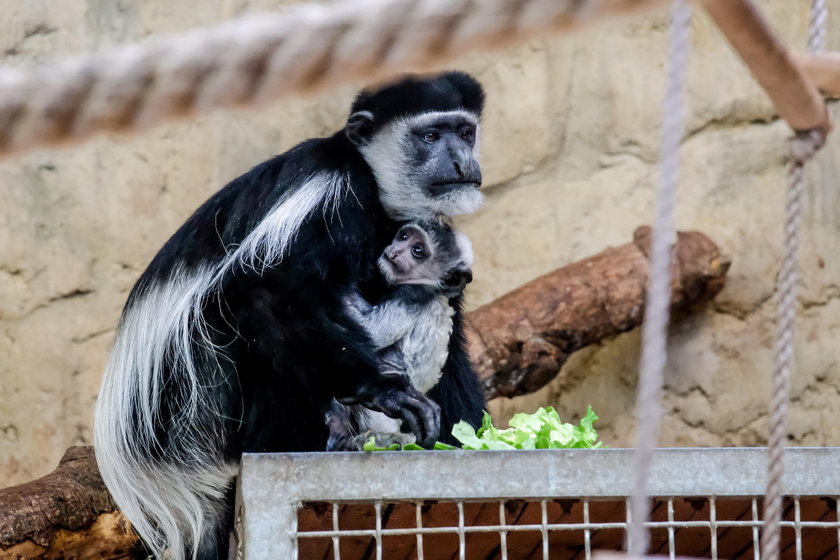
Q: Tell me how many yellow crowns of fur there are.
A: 0